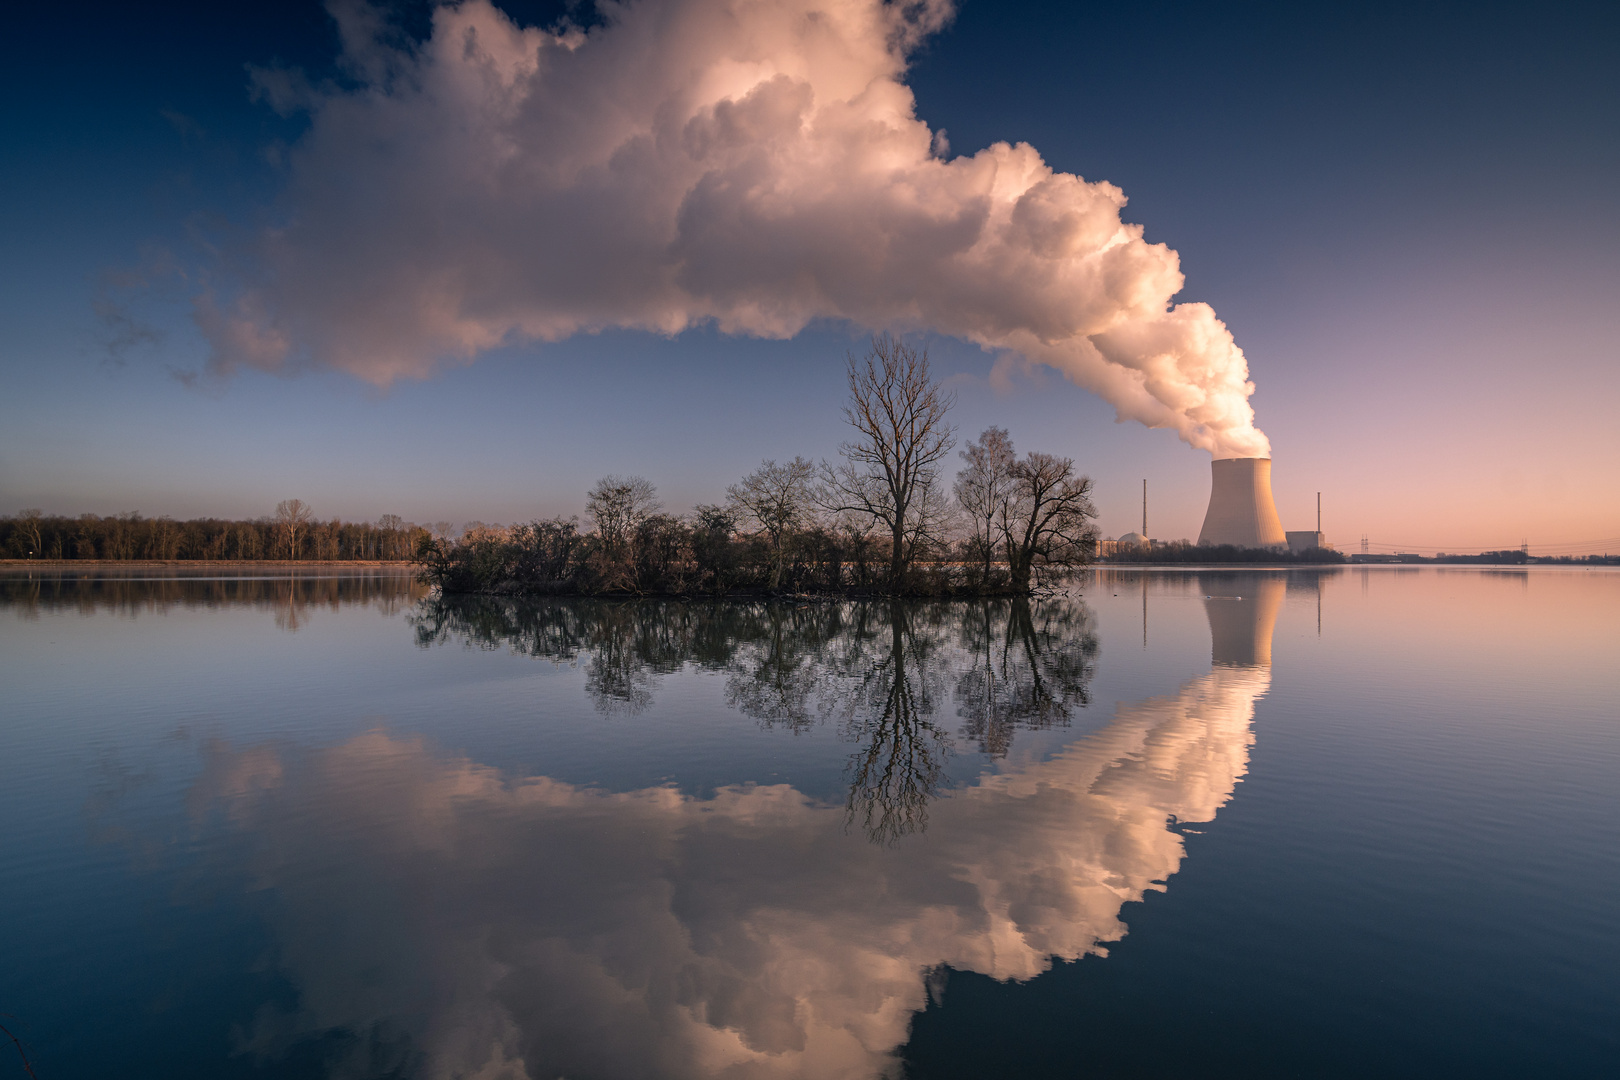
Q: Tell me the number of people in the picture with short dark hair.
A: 0